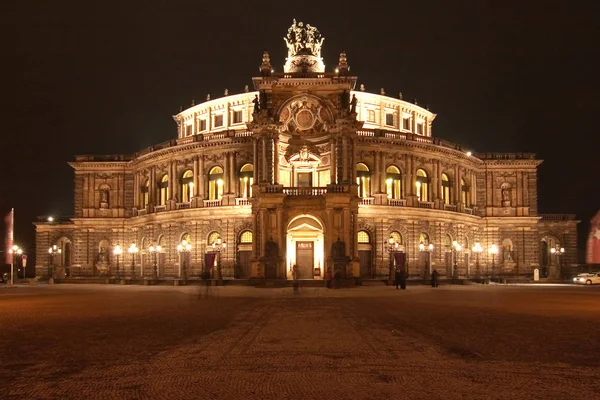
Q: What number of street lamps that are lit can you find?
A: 13